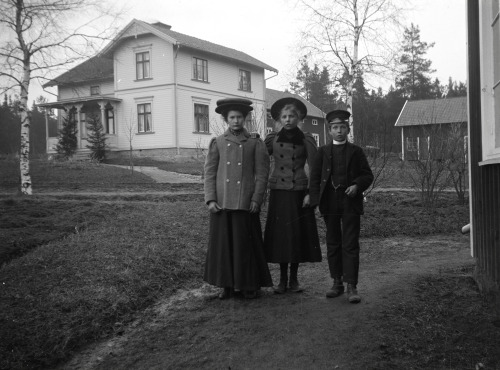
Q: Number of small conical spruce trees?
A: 2